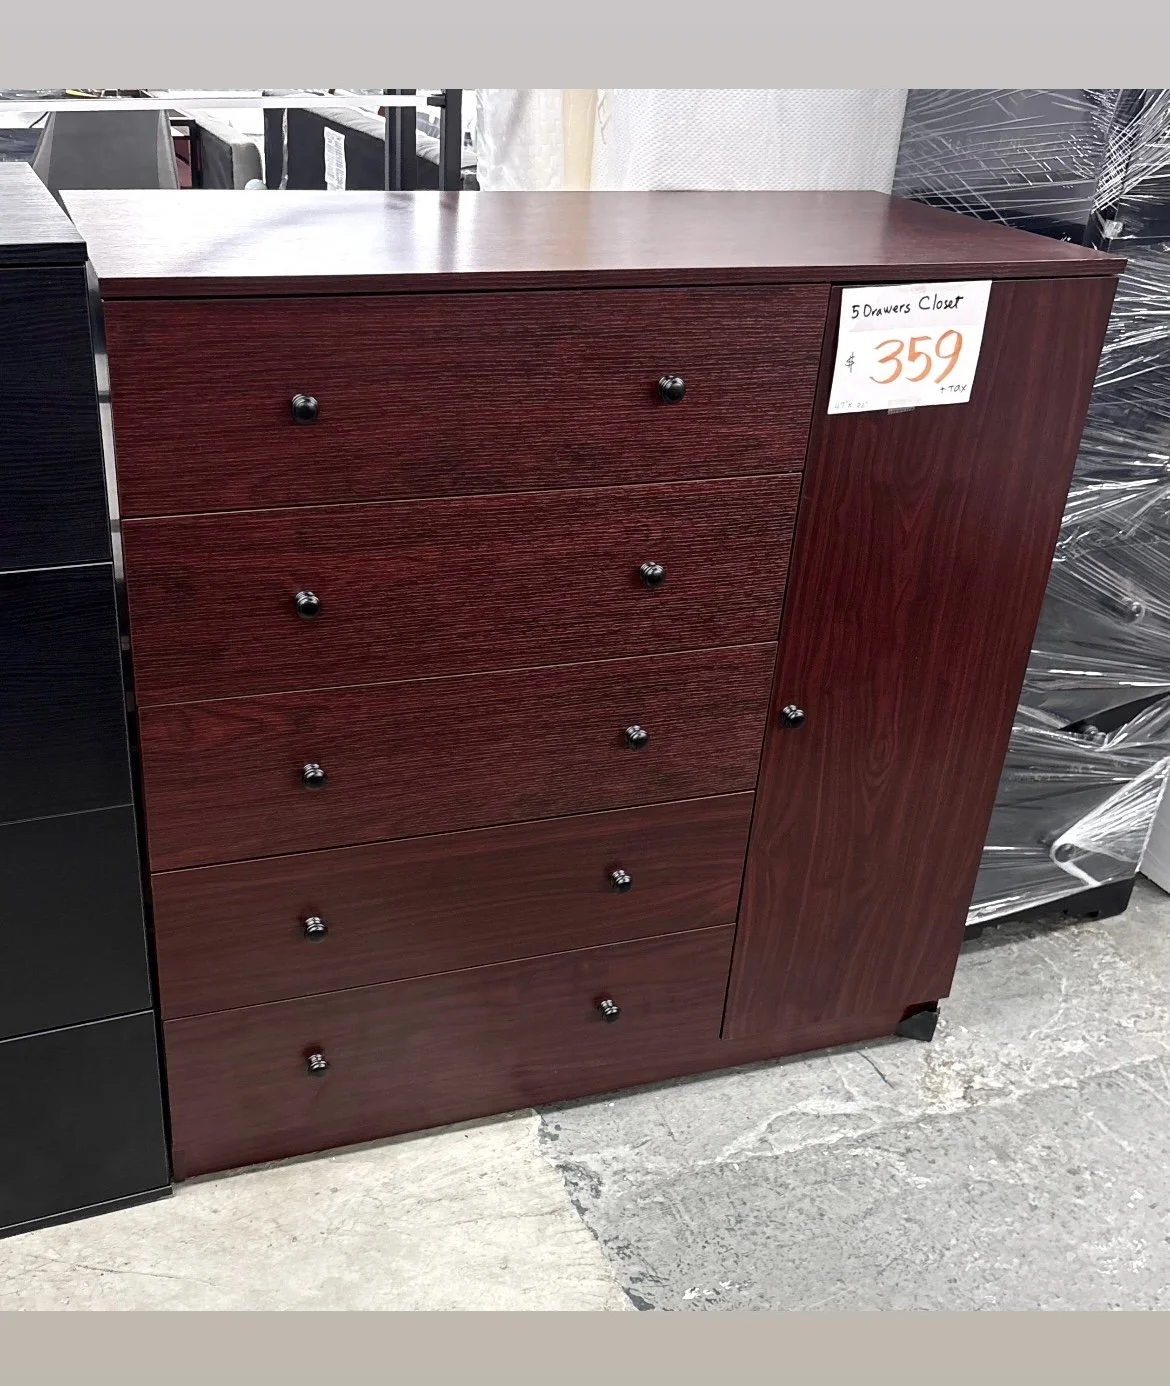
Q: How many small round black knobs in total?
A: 11